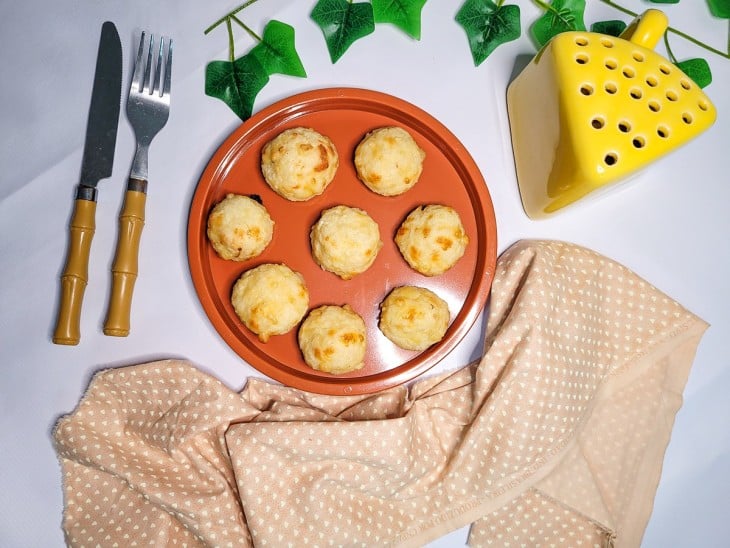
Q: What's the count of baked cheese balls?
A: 8